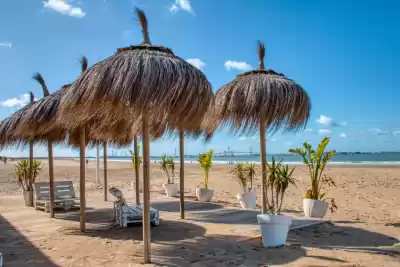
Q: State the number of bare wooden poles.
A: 8